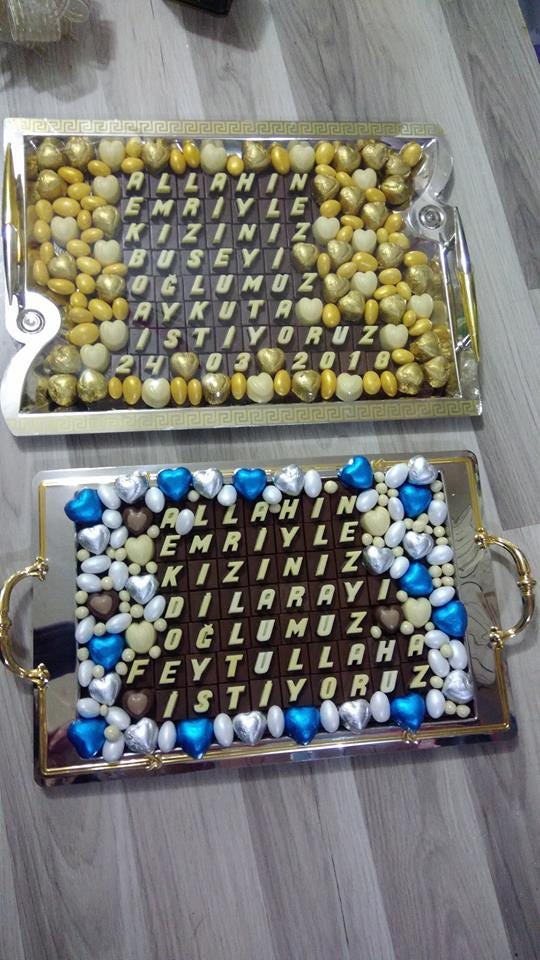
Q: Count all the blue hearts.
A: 12